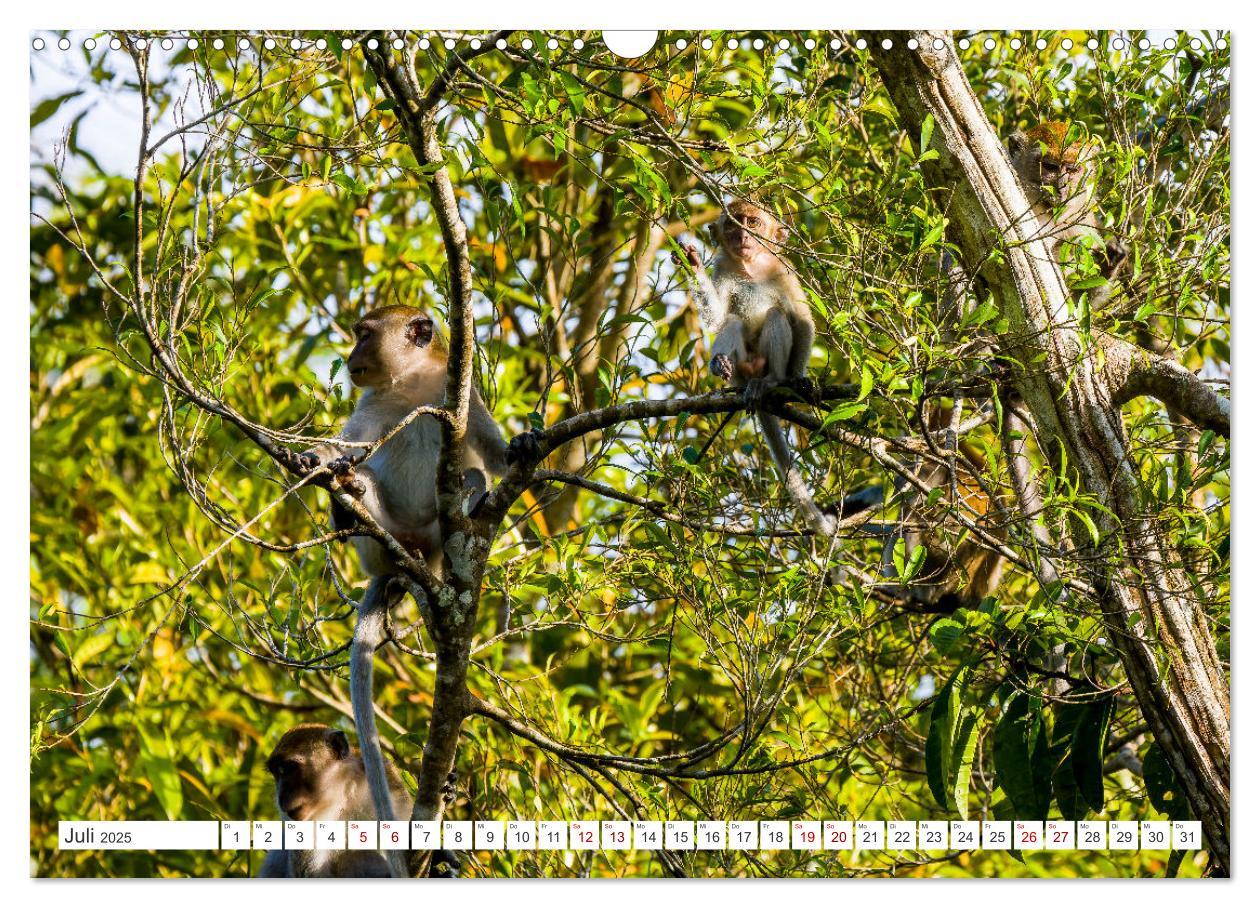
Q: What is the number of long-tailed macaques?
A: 5